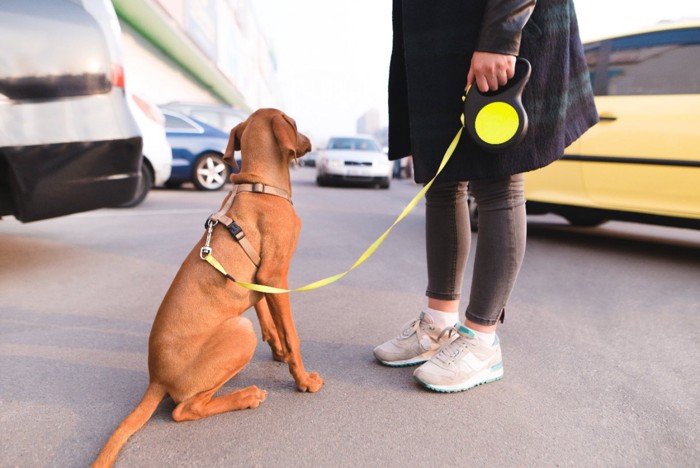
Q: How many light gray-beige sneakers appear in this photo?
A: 2